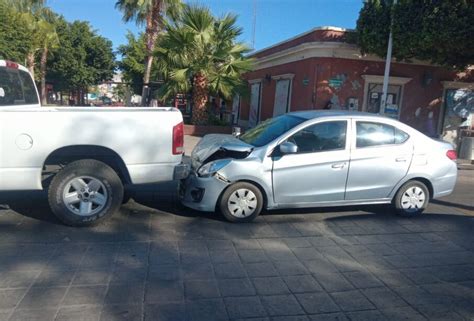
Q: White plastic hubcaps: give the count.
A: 2